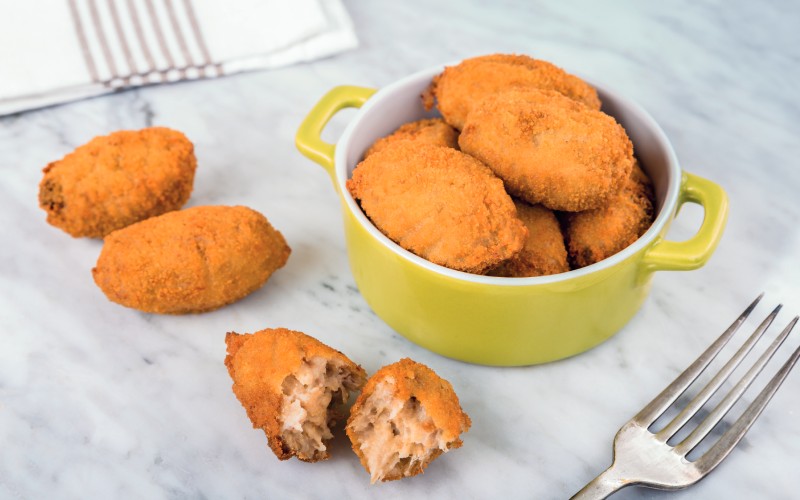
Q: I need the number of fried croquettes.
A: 9